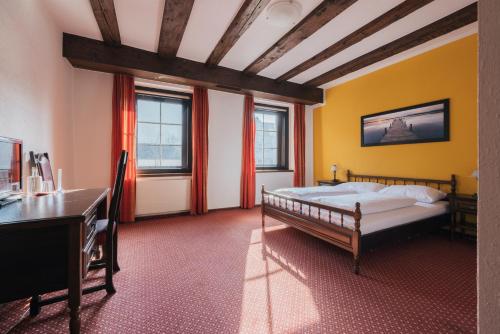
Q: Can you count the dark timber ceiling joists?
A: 6